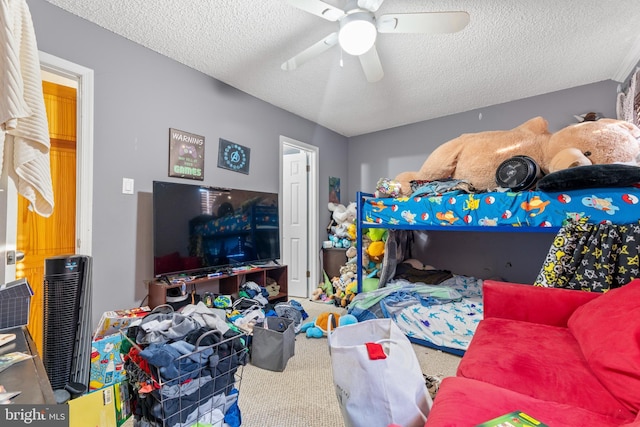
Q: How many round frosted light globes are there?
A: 1